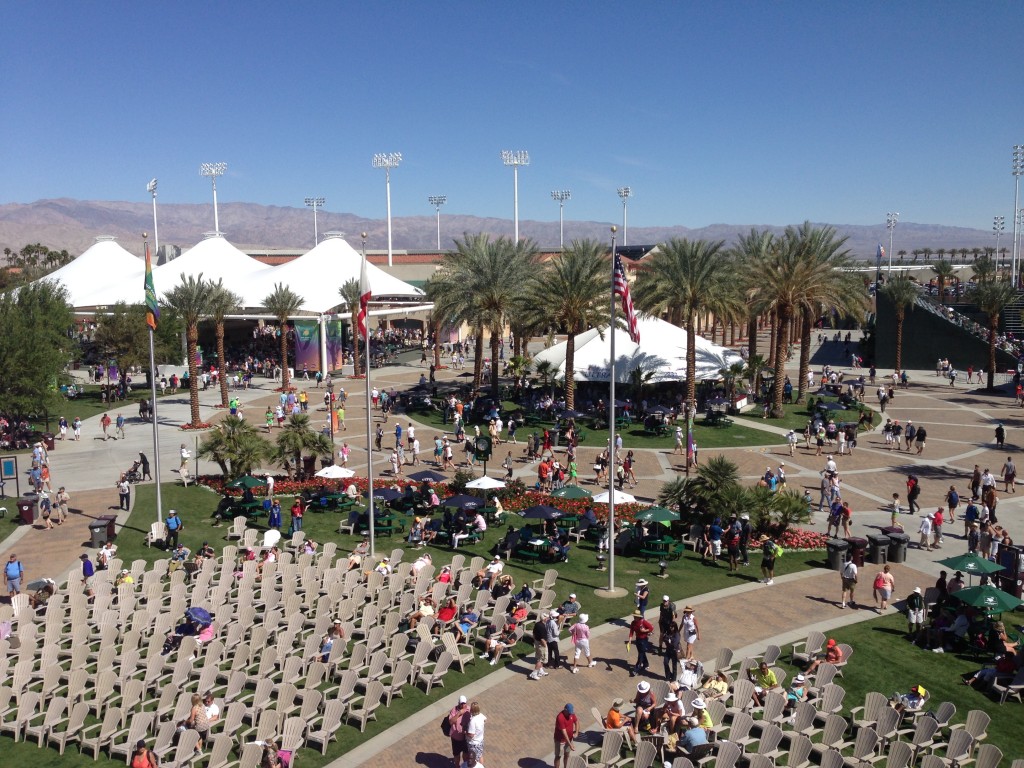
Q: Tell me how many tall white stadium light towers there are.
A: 12